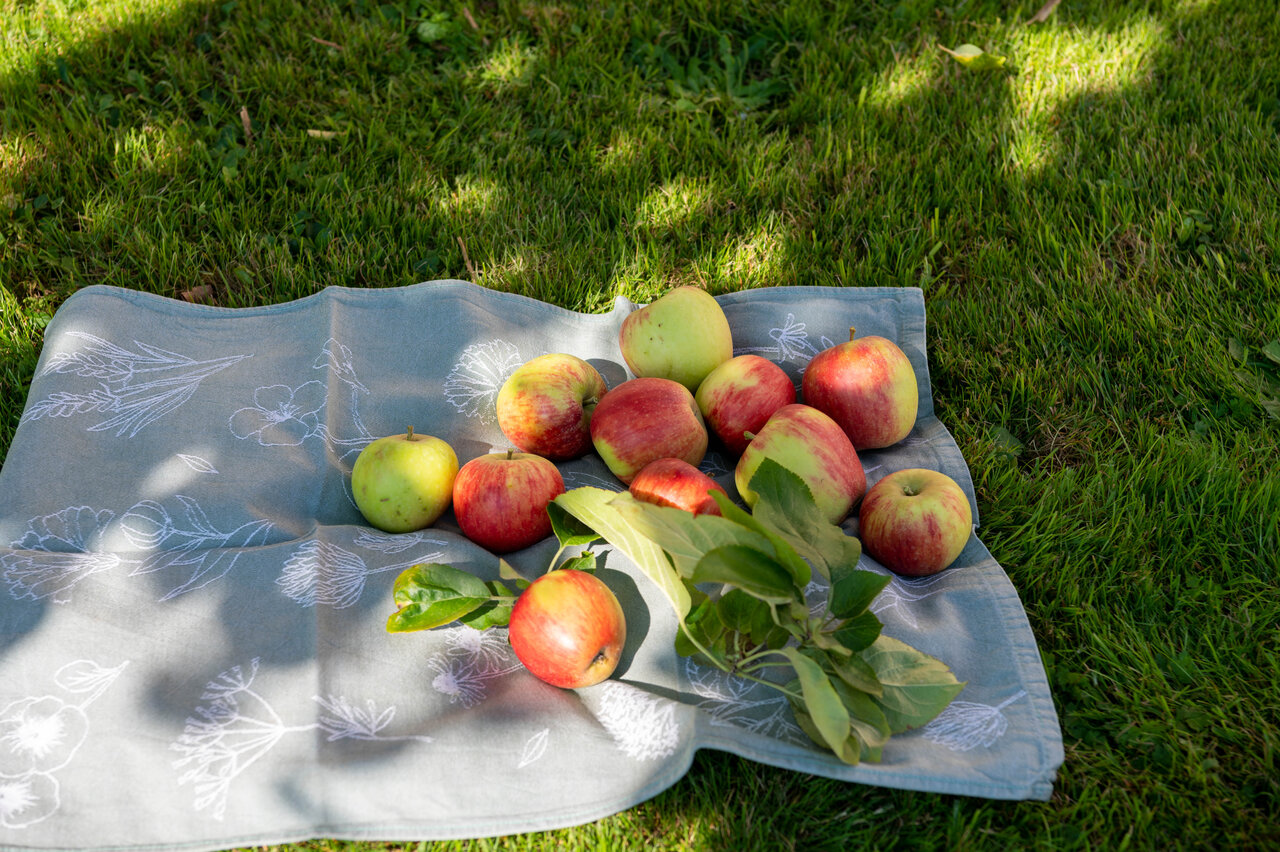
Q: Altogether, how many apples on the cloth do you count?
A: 11